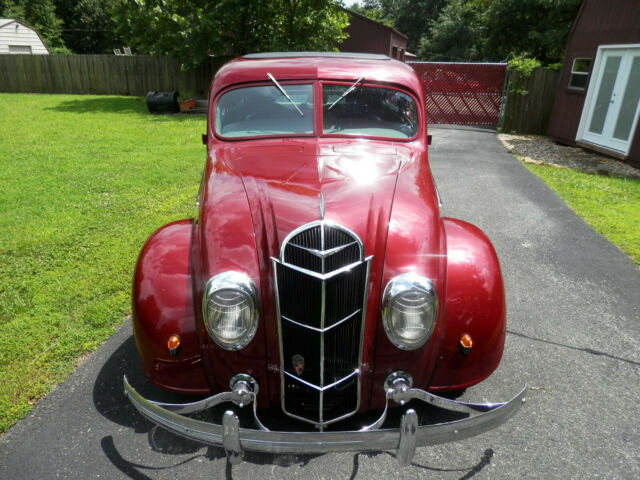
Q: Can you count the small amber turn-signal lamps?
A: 2